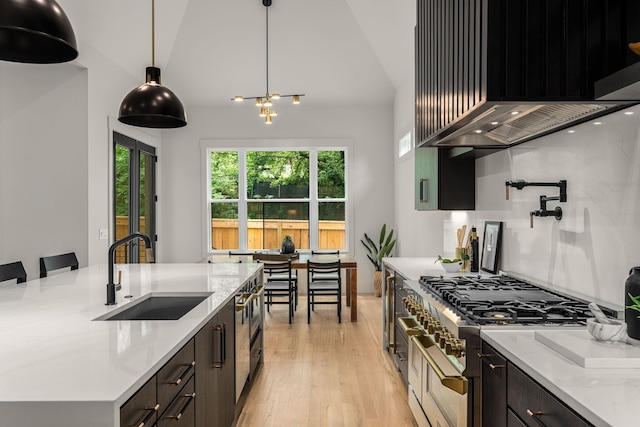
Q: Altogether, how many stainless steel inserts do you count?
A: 1